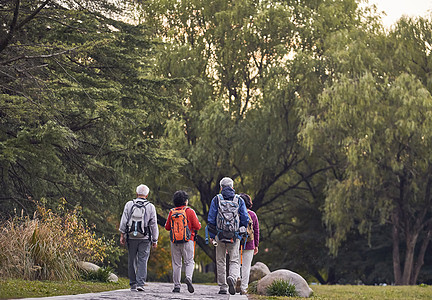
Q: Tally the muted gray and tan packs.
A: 3